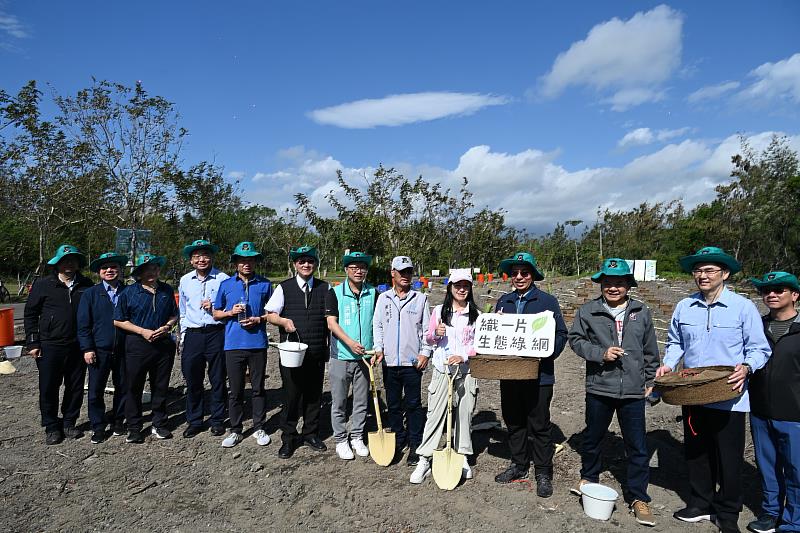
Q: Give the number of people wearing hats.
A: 13